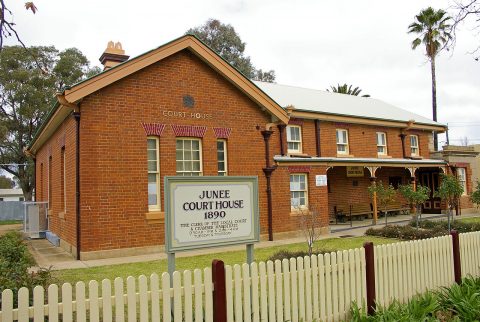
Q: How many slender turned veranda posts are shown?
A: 2